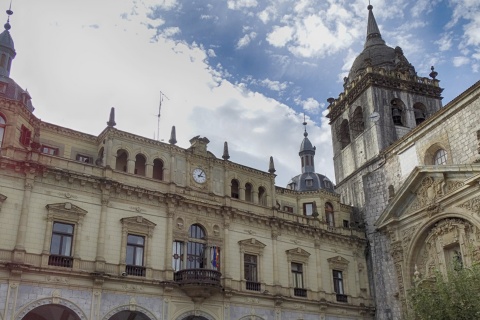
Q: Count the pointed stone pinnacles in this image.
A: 4